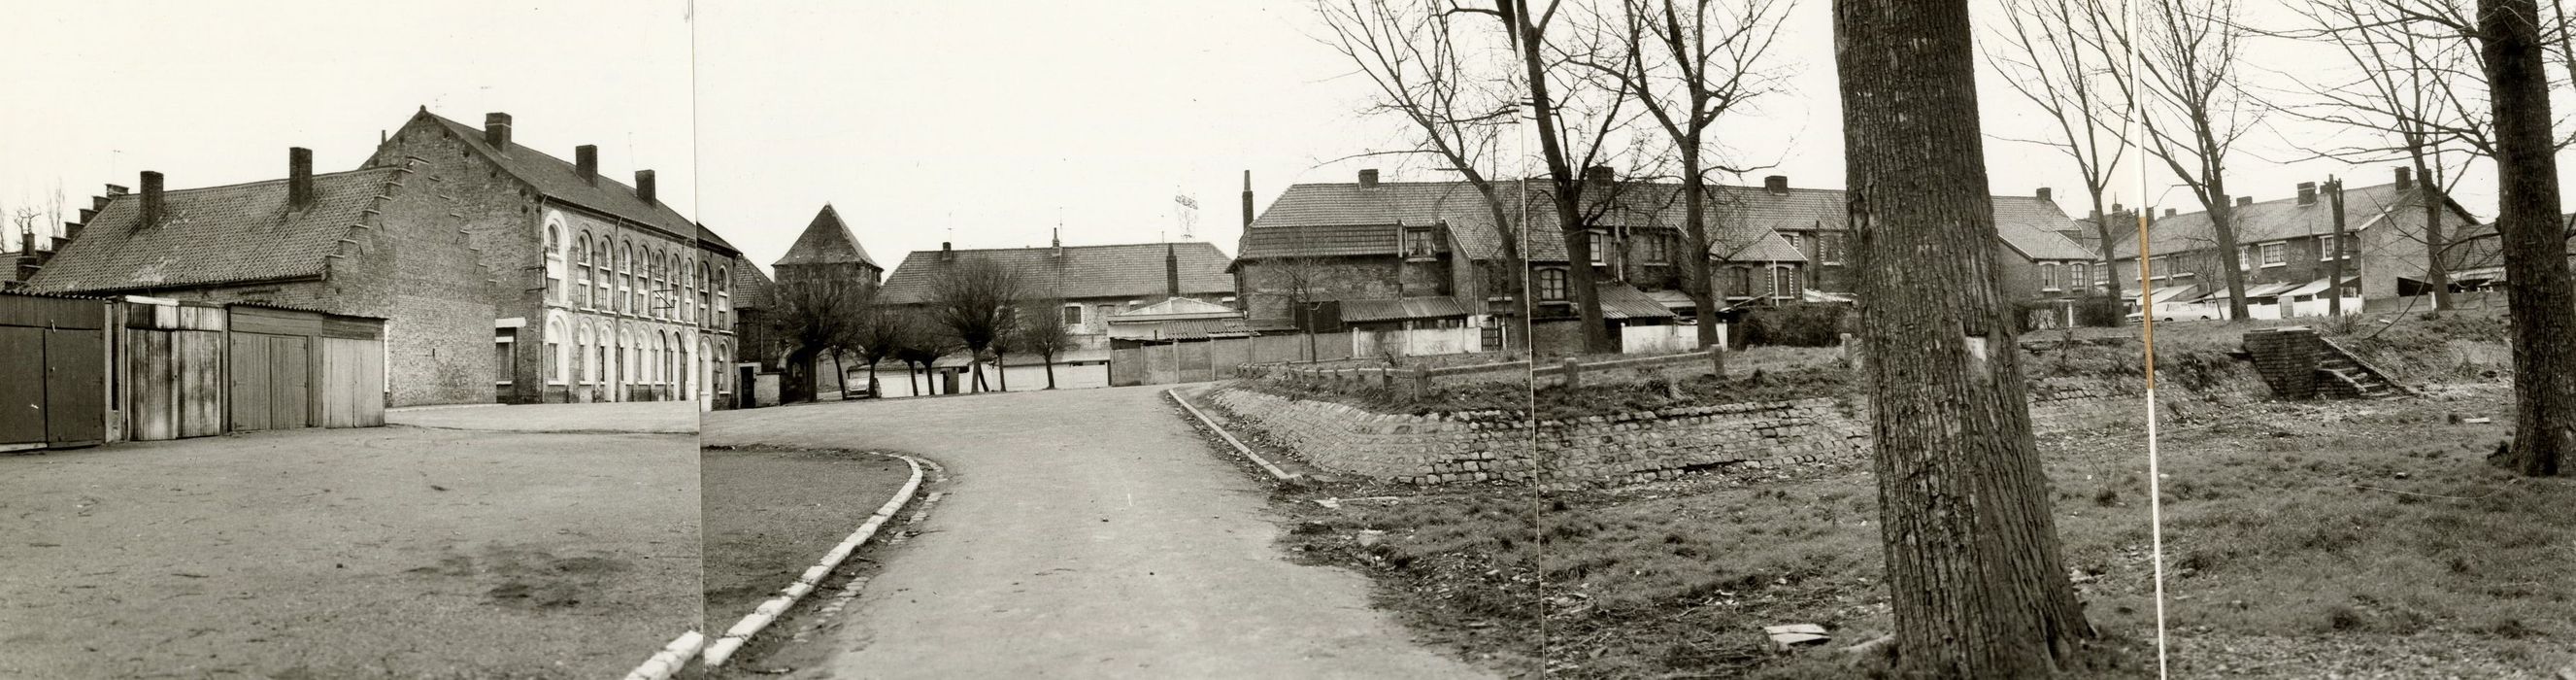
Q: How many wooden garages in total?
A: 4